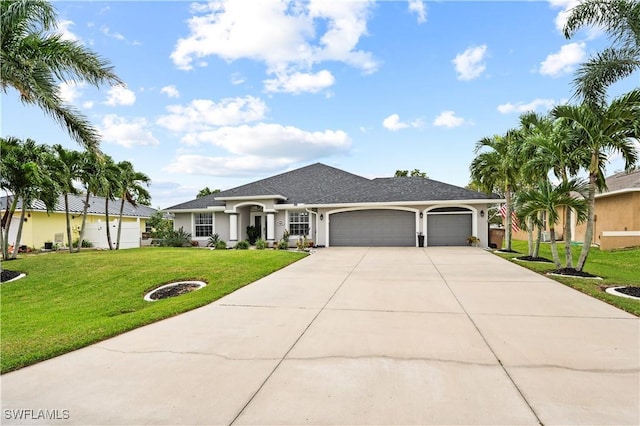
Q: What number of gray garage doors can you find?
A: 2